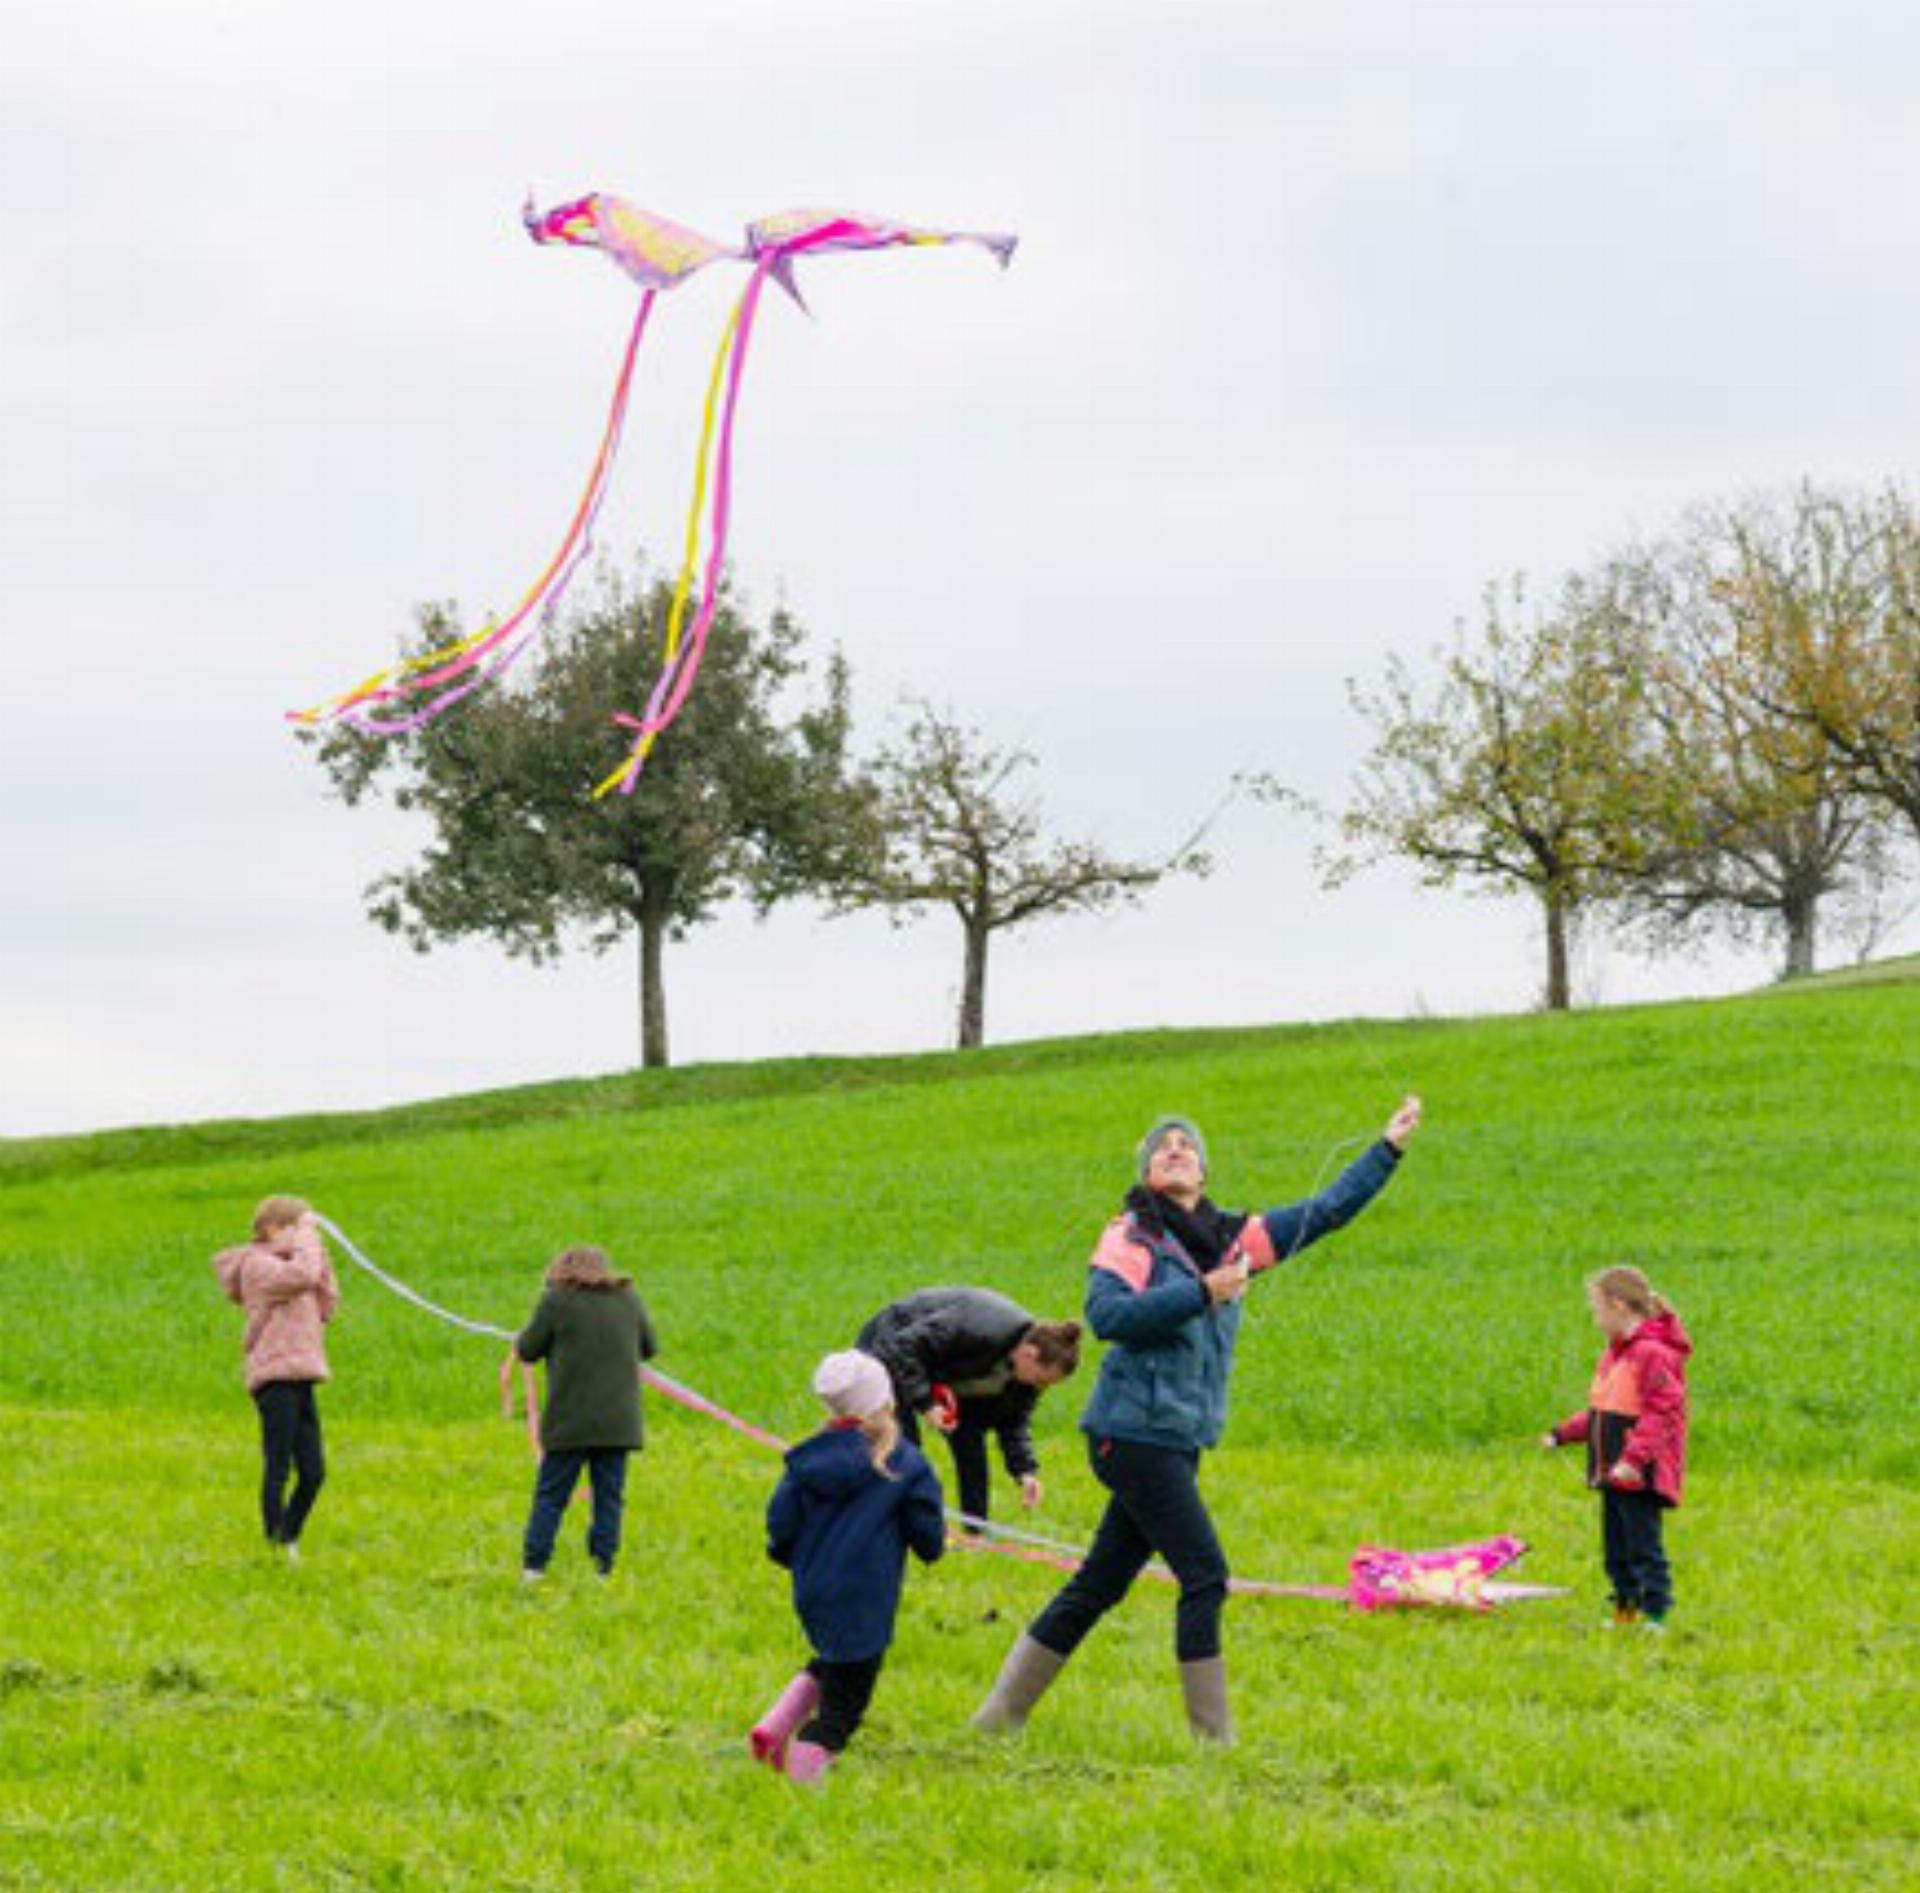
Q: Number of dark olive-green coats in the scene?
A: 1